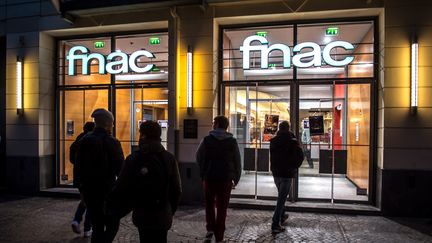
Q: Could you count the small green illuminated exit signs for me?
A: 4